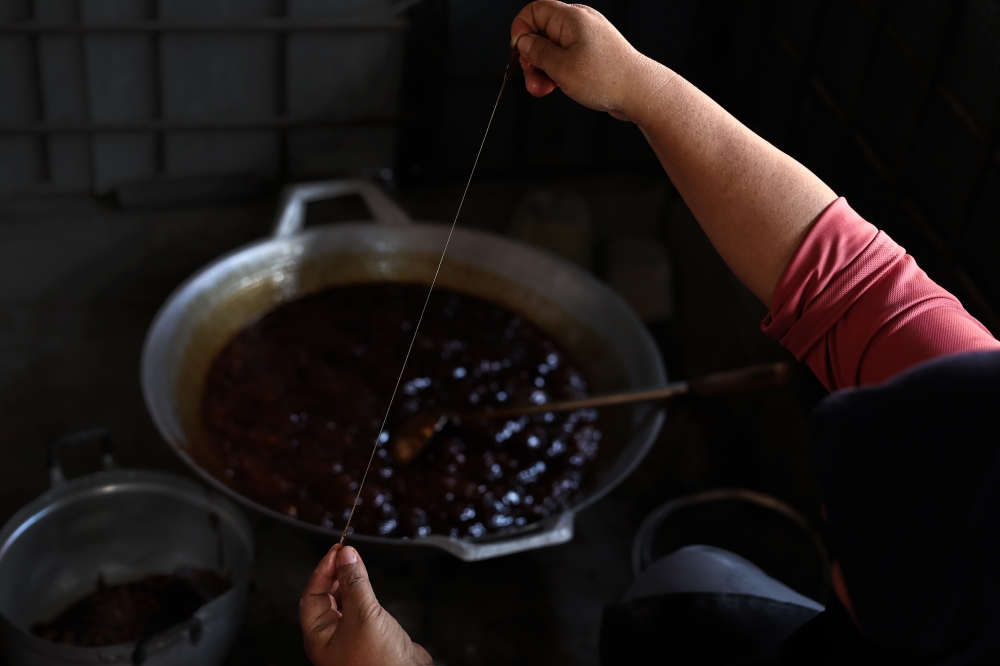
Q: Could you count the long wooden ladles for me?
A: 1